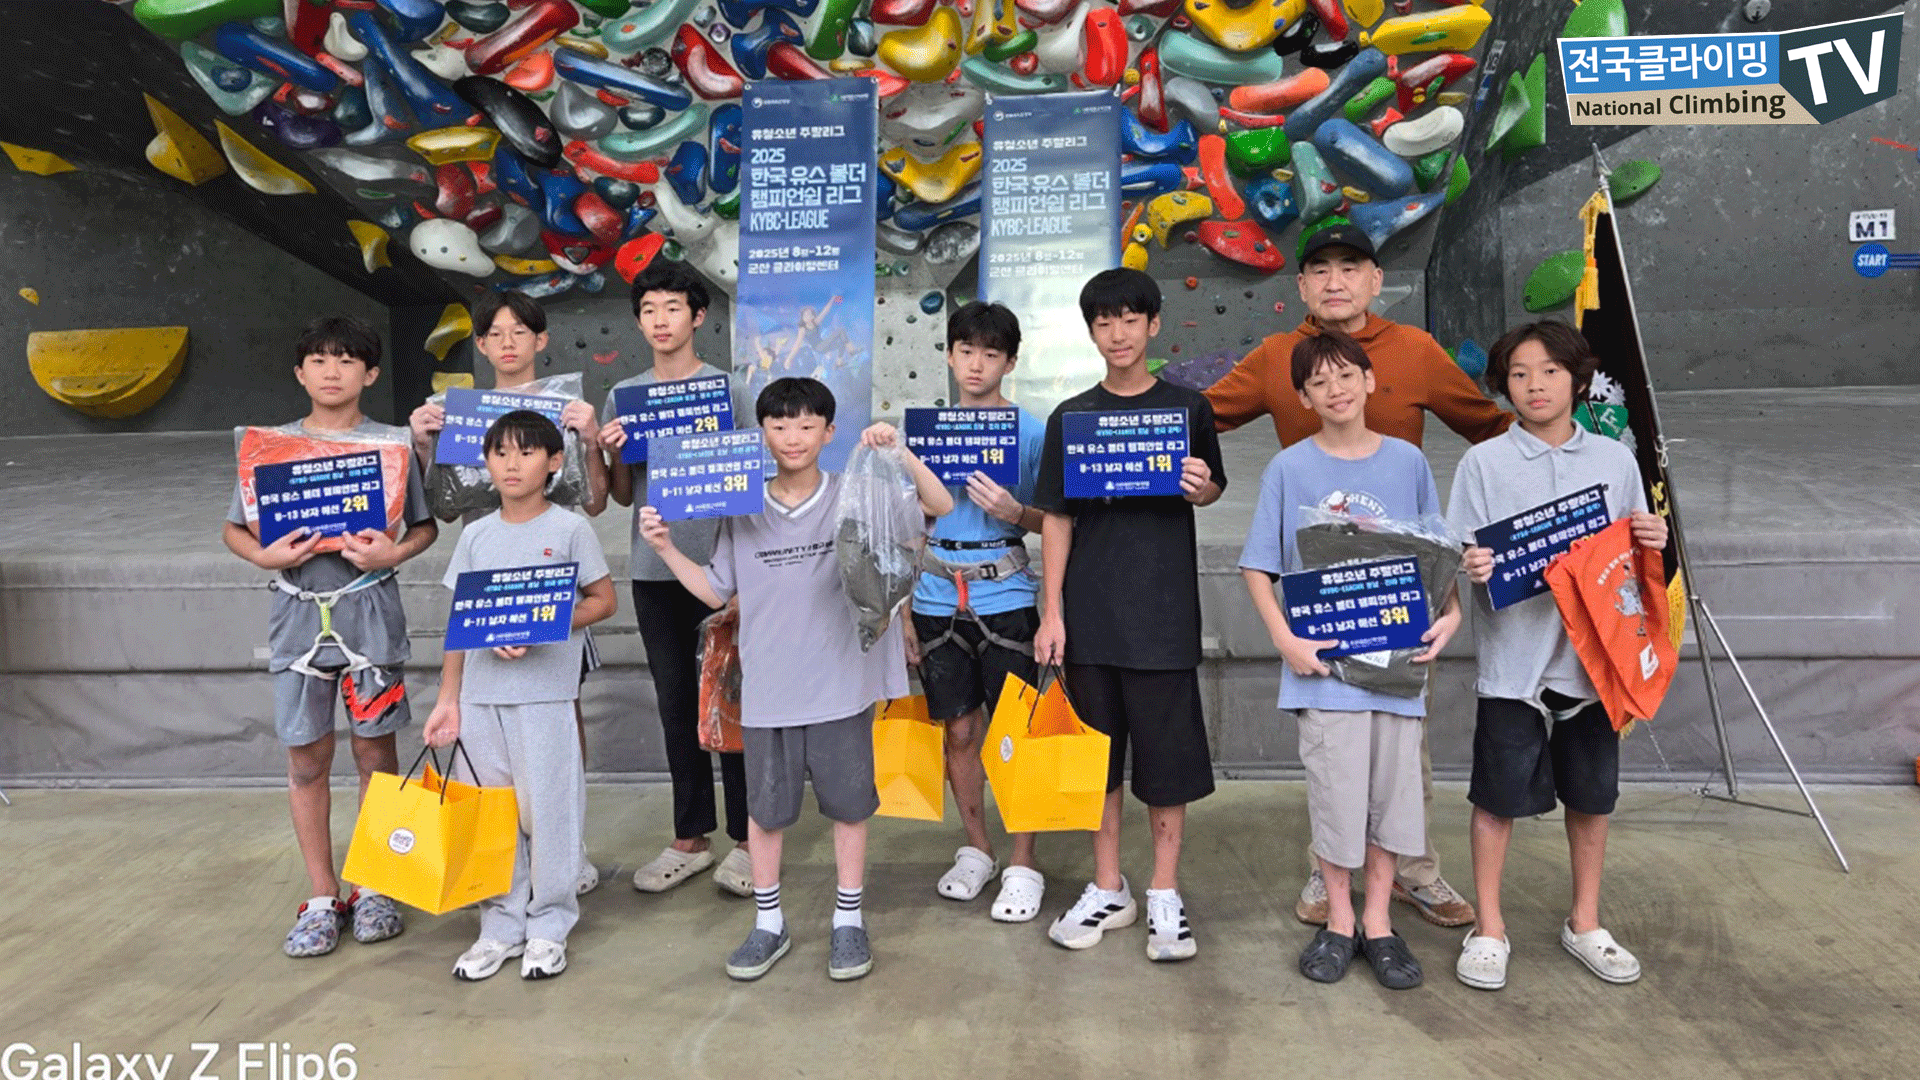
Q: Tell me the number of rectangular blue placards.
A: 9